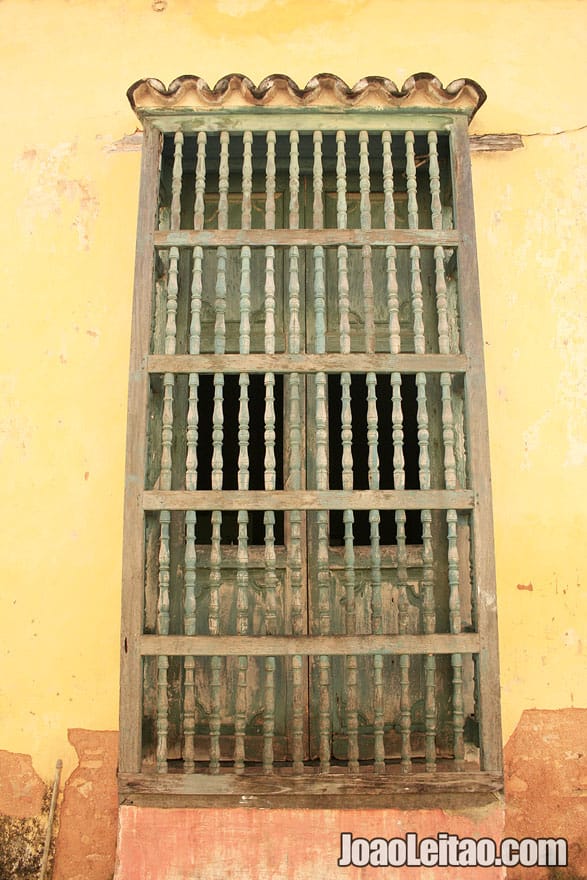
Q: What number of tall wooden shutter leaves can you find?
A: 2